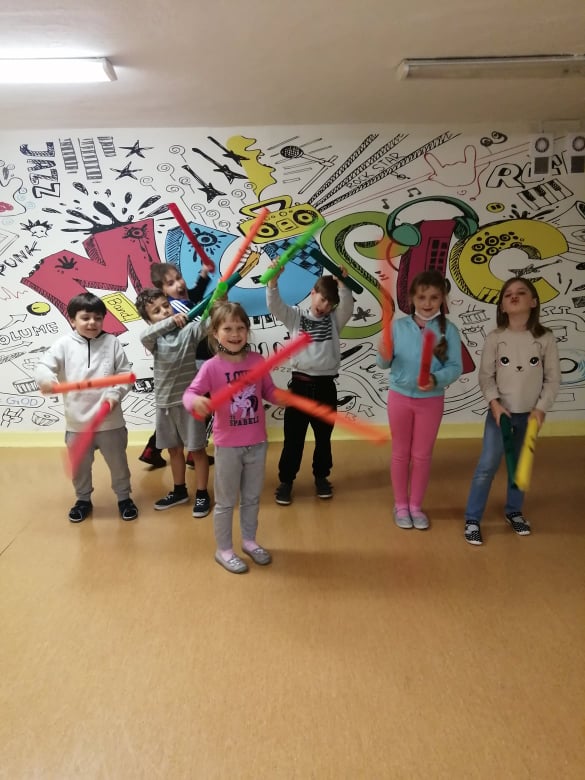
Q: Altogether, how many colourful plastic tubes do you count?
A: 14